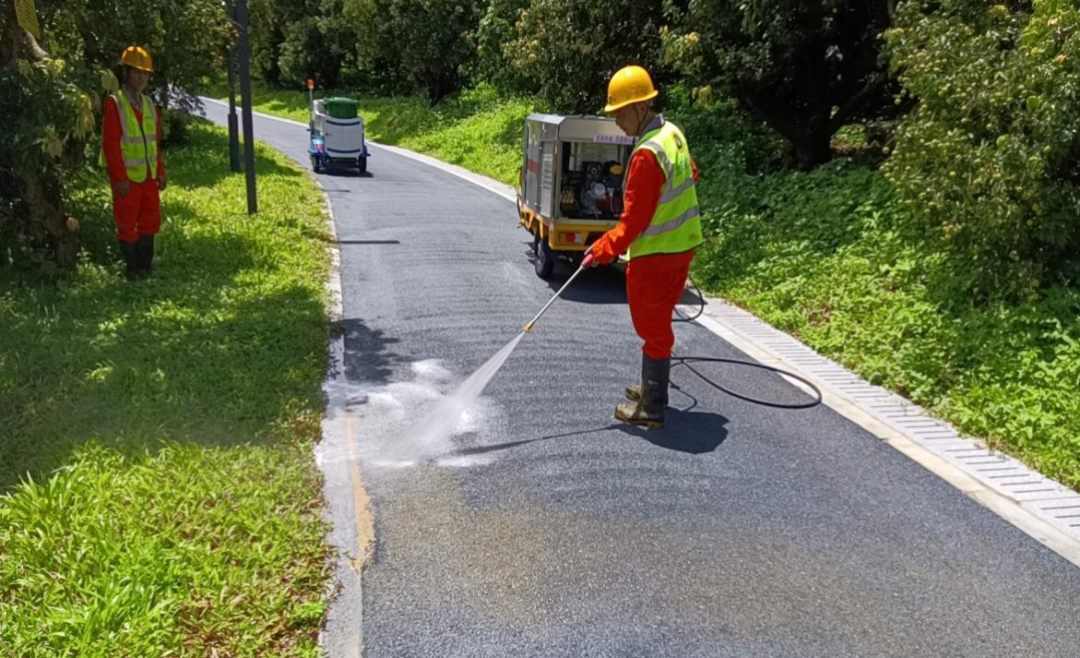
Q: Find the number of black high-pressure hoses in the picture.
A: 1